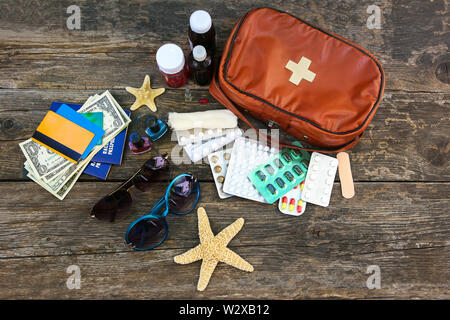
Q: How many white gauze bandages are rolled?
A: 1